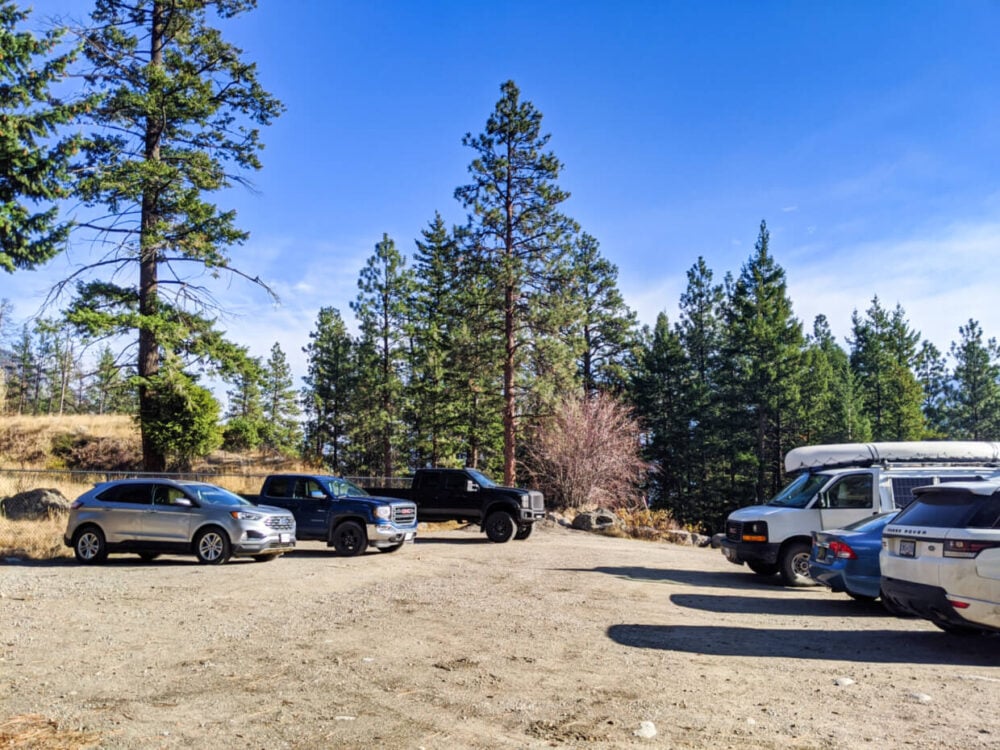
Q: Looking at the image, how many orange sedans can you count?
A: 0